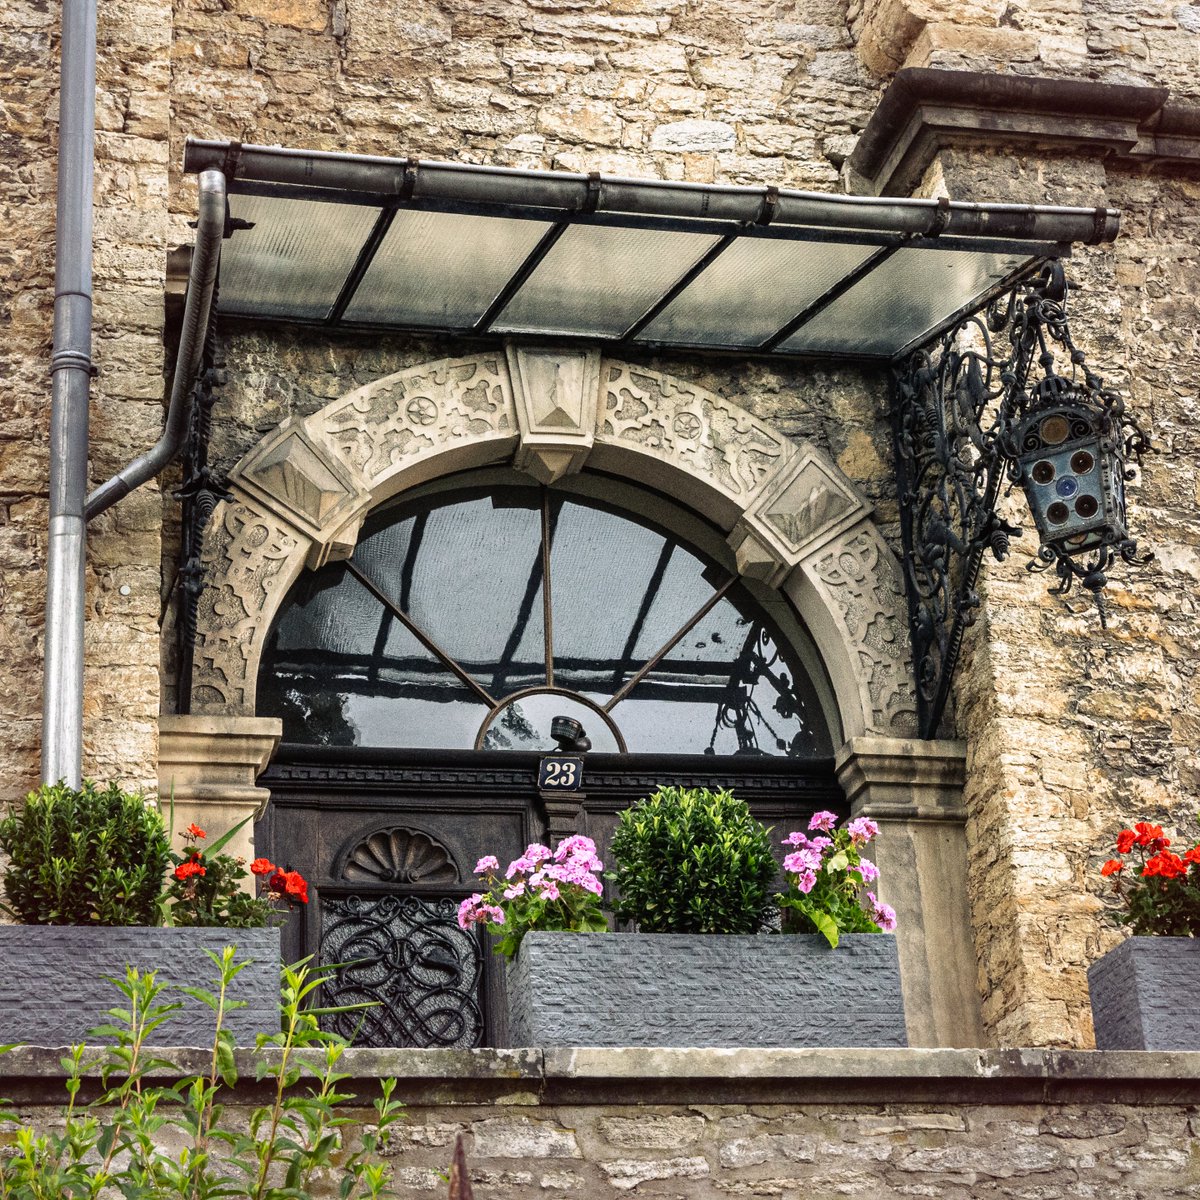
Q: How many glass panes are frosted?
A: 5